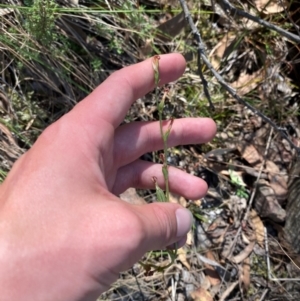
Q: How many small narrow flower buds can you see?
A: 5